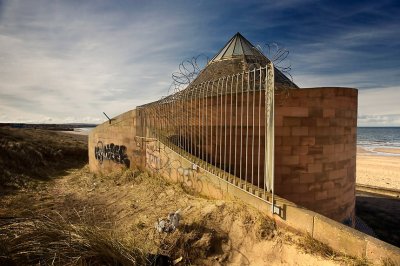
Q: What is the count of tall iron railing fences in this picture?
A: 1